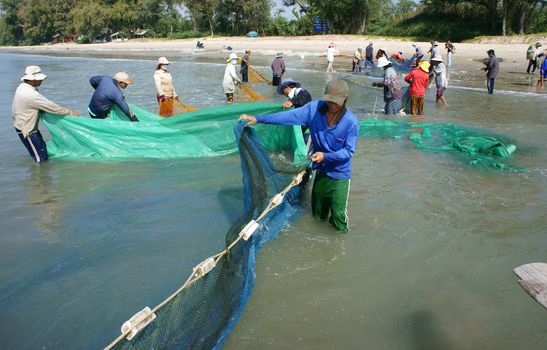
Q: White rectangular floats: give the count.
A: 5